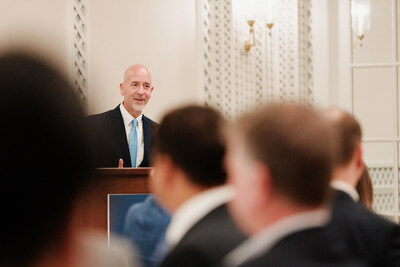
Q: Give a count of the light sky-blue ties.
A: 1